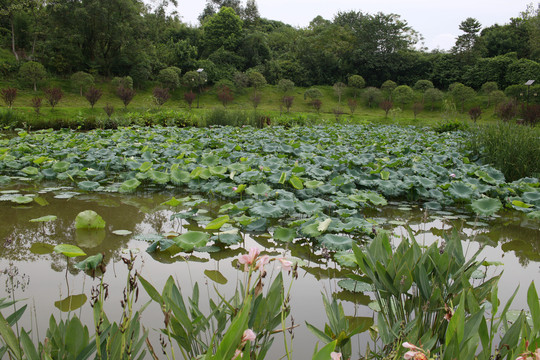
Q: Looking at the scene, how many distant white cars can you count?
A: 0